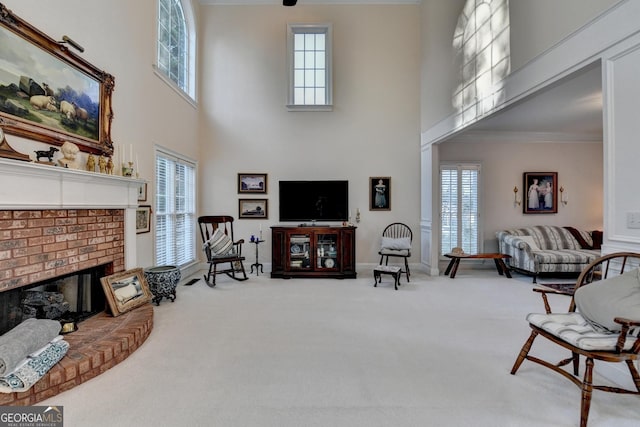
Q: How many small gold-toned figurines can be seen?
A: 3